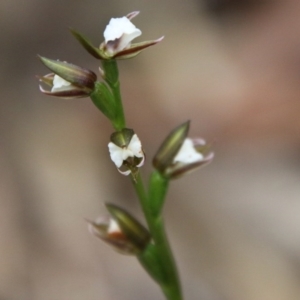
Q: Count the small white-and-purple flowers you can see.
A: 5